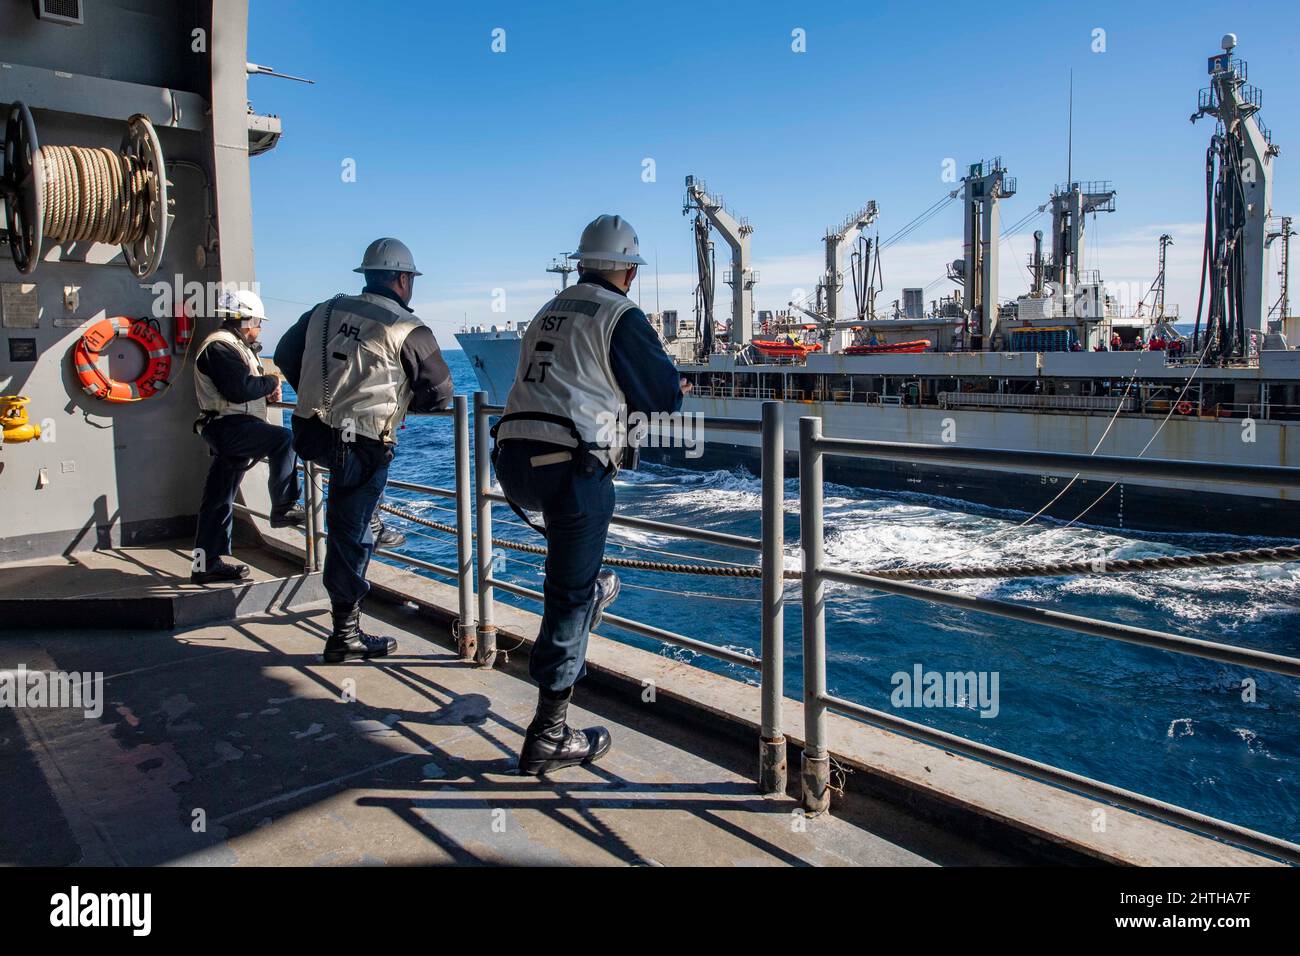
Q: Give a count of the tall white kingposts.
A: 5